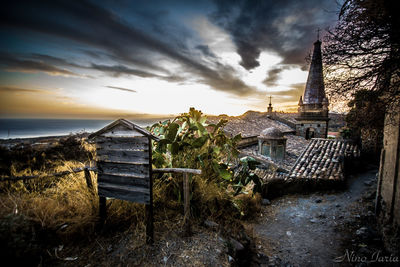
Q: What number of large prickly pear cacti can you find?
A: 1